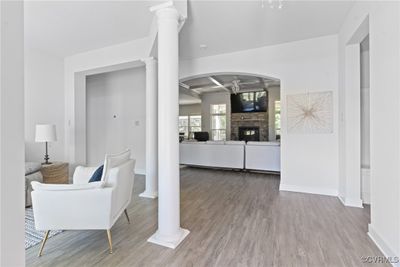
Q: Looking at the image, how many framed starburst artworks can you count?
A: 1